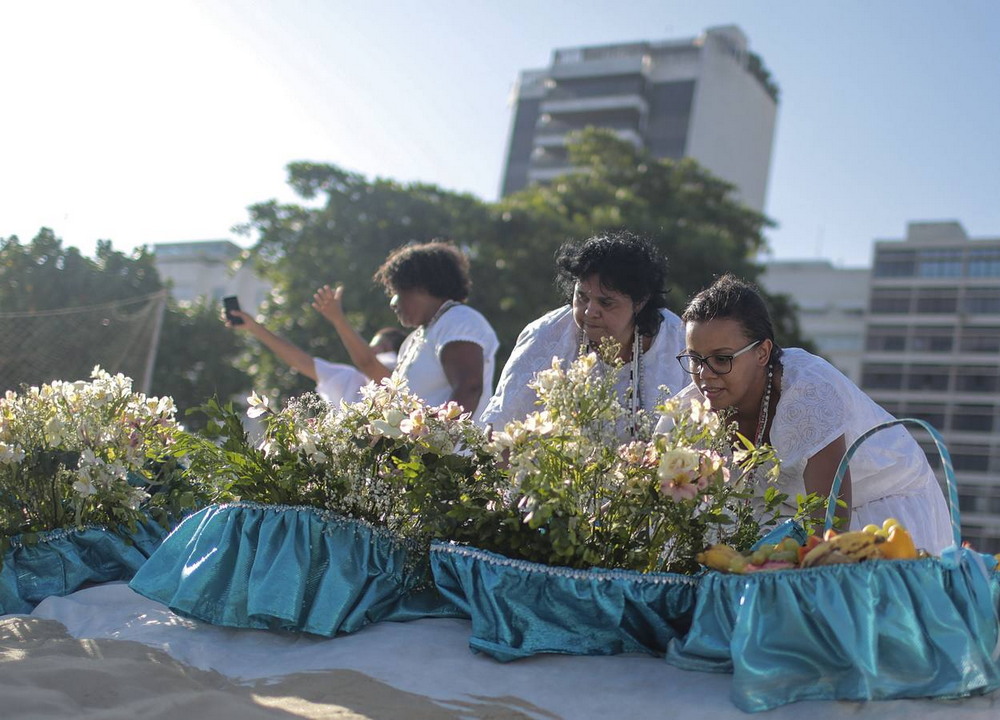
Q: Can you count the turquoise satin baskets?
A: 4